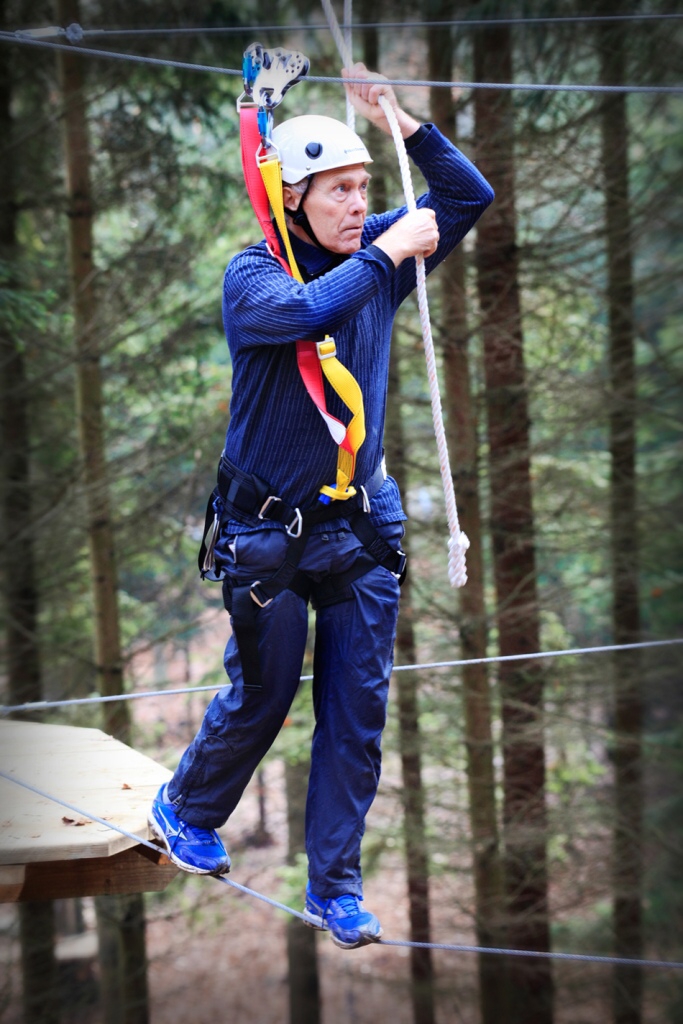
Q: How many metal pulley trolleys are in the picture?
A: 1